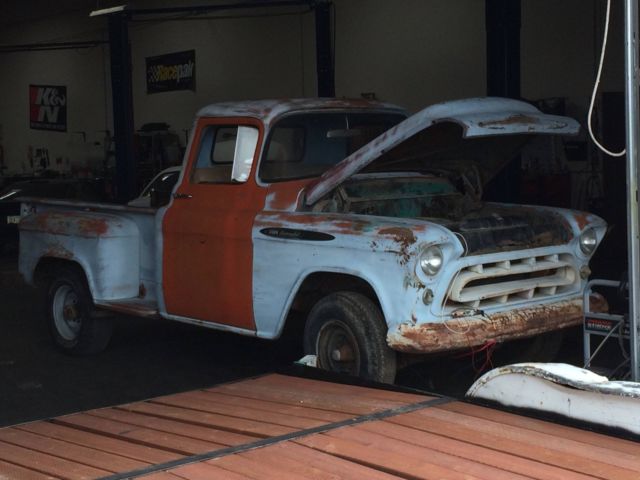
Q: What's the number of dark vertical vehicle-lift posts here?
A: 3